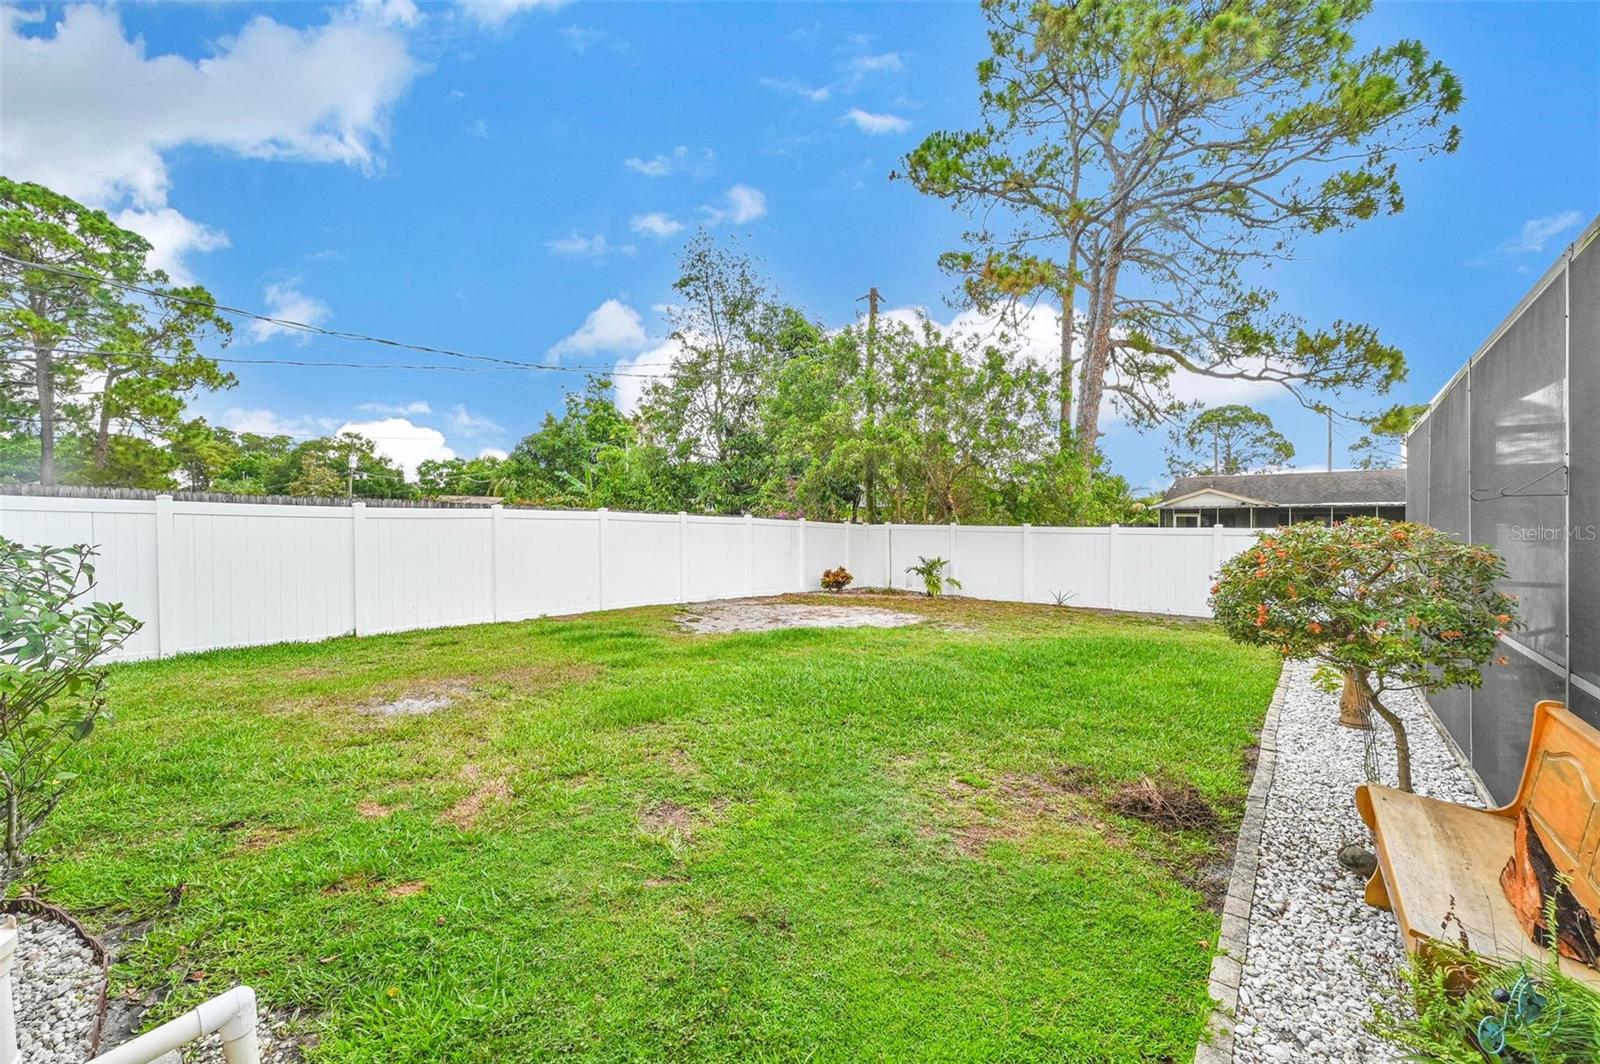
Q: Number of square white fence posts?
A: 14